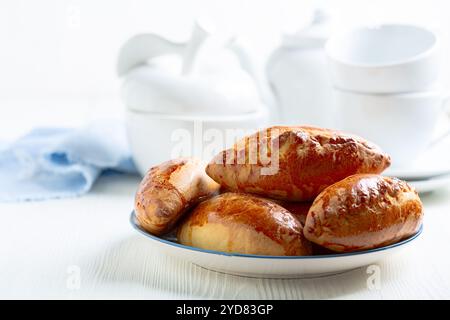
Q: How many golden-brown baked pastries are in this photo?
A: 4